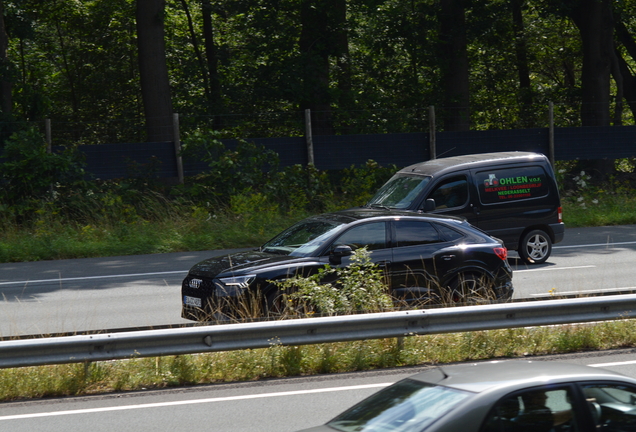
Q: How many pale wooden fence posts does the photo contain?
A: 5